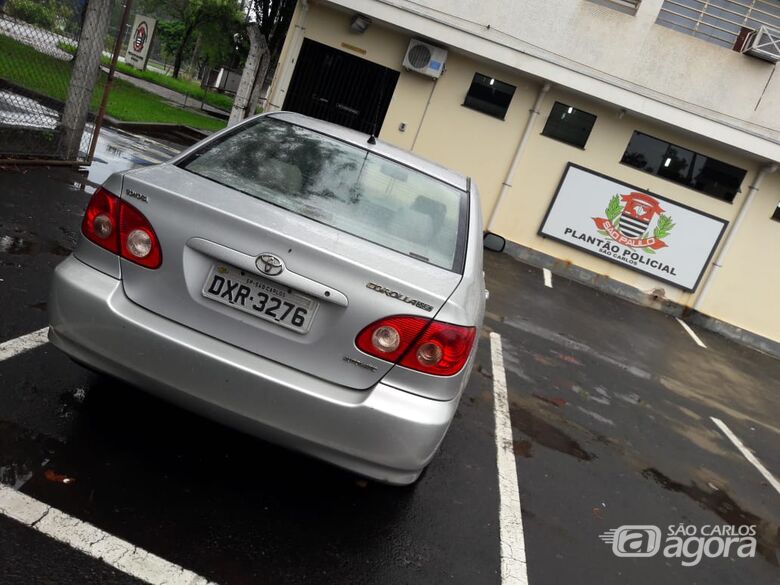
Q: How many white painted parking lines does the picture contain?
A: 6